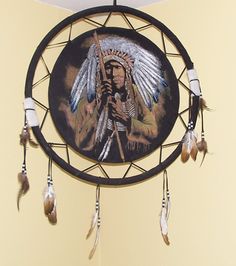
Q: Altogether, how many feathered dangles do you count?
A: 6